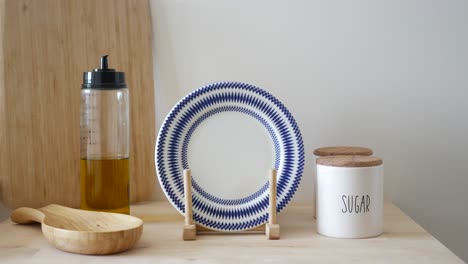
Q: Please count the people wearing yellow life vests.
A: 0